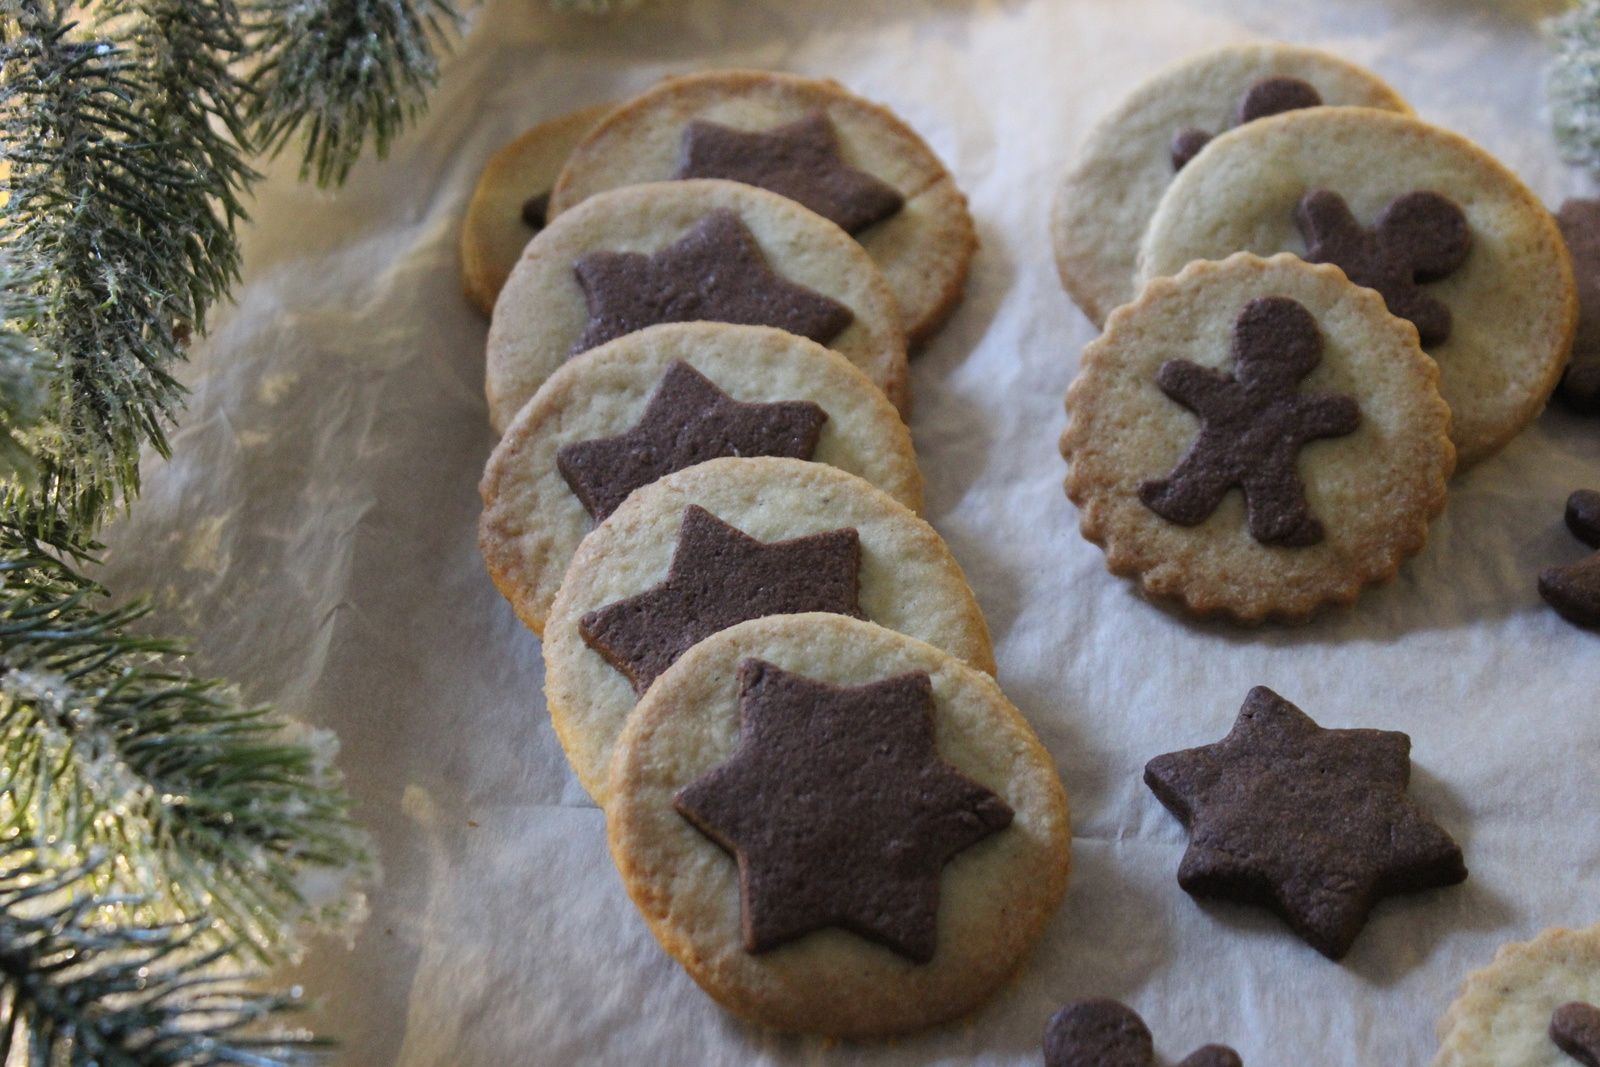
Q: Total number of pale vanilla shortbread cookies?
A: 10